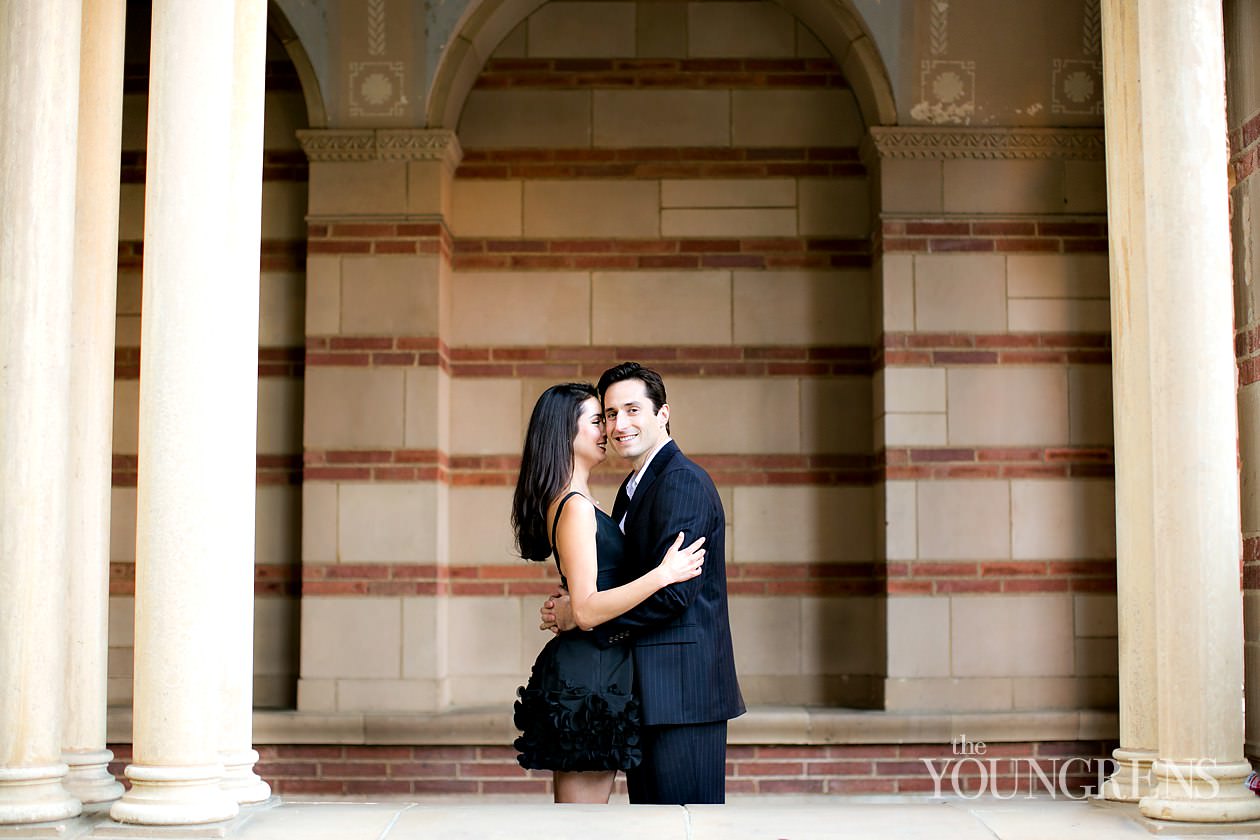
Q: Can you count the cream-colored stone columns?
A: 6